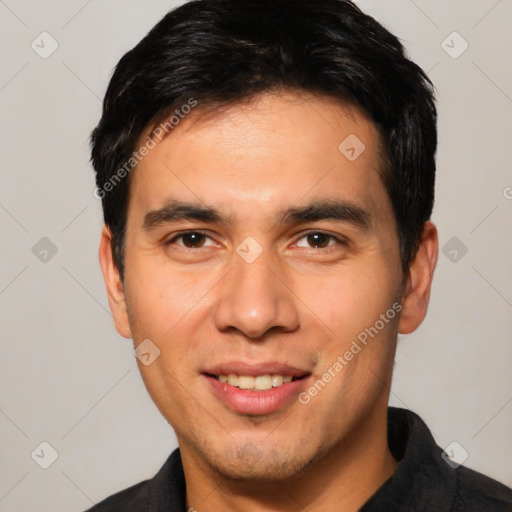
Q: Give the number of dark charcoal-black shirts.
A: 1